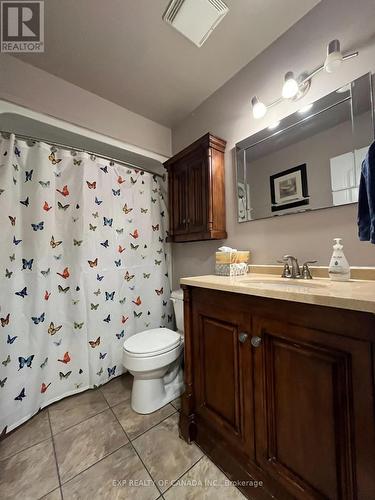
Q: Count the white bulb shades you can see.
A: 3